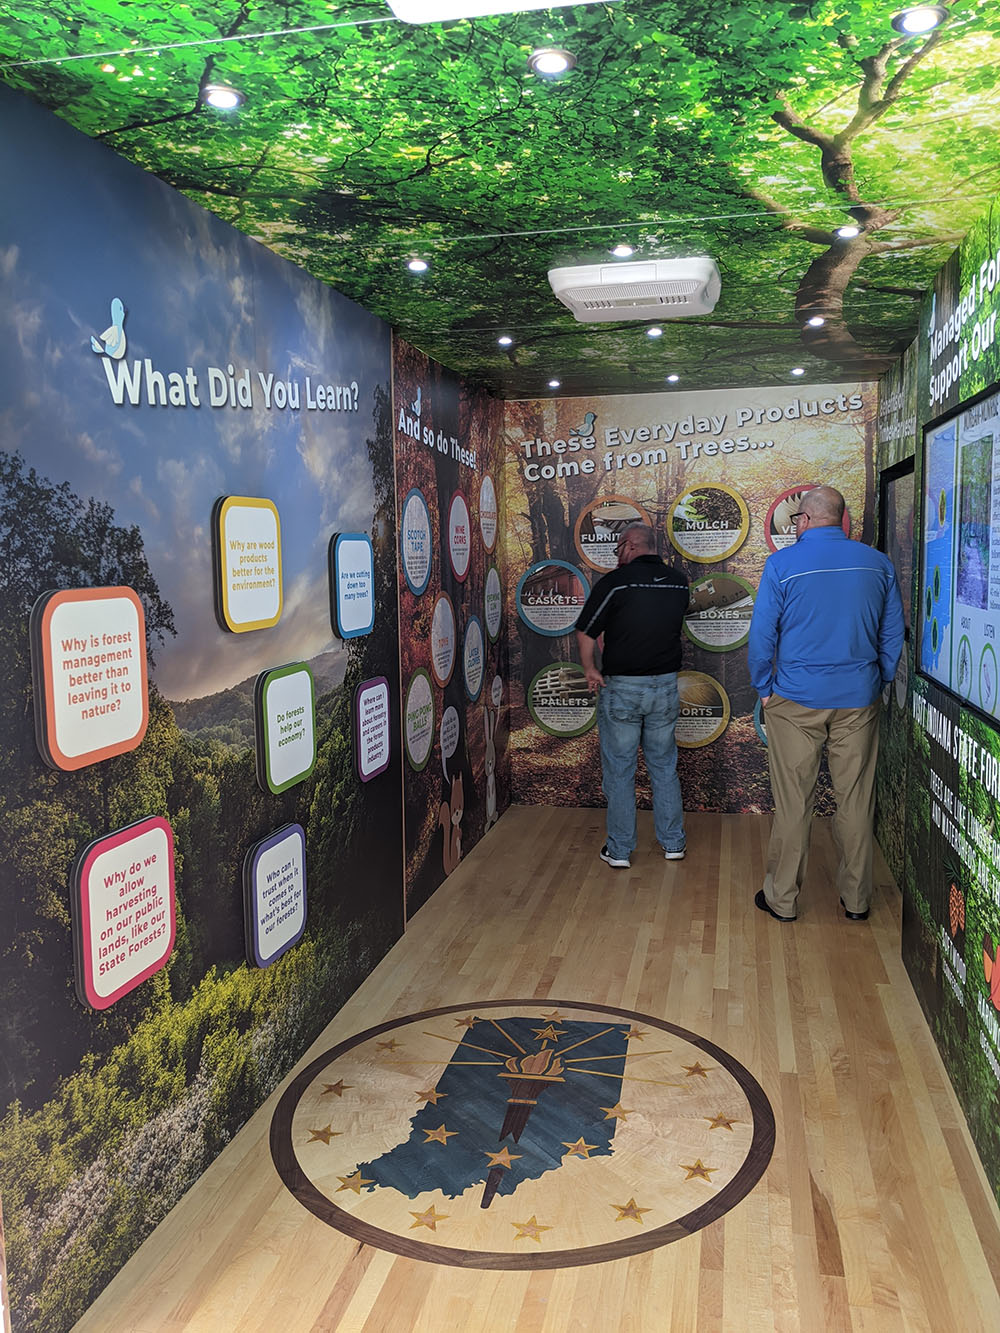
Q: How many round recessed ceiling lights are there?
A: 12